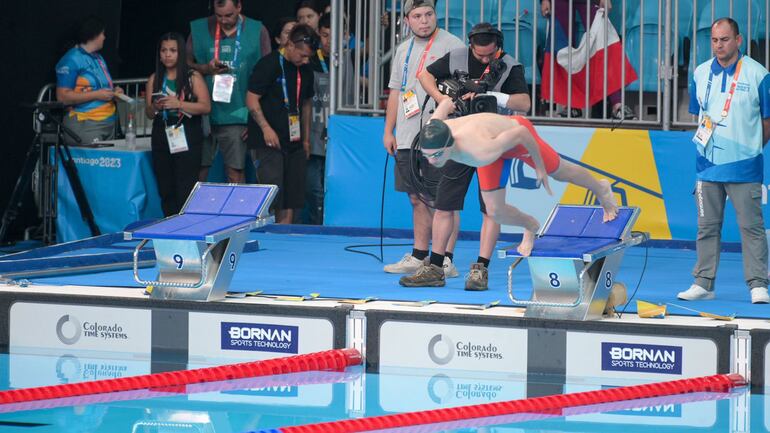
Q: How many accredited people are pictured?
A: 8